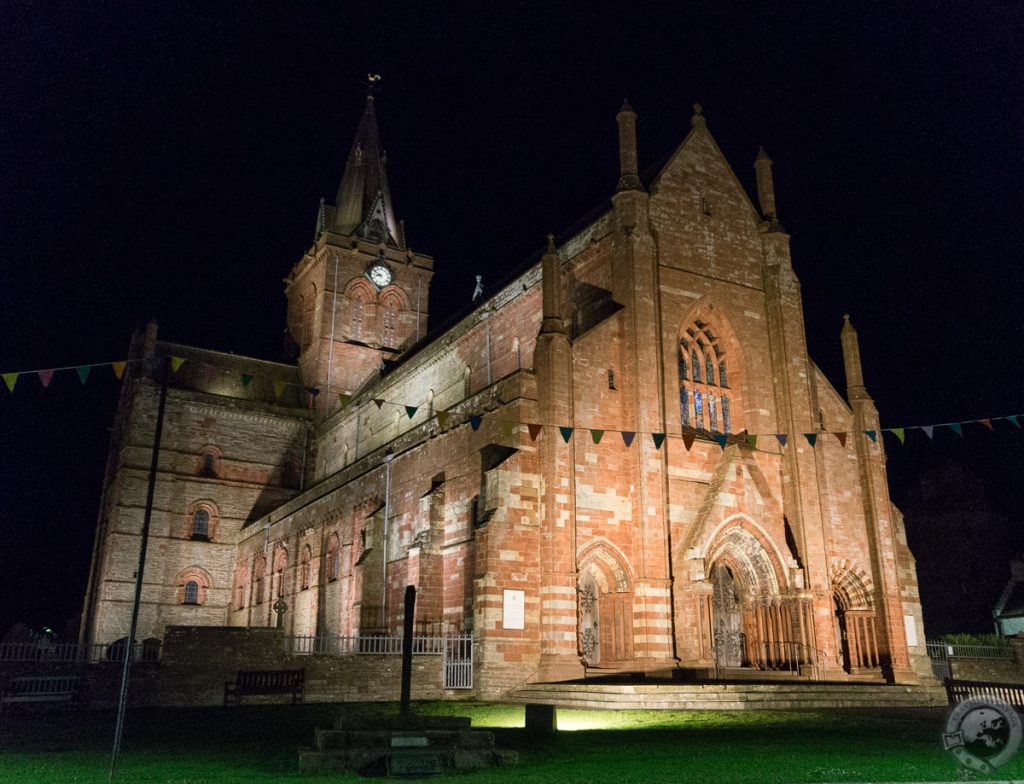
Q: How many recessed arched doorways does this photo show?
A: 3